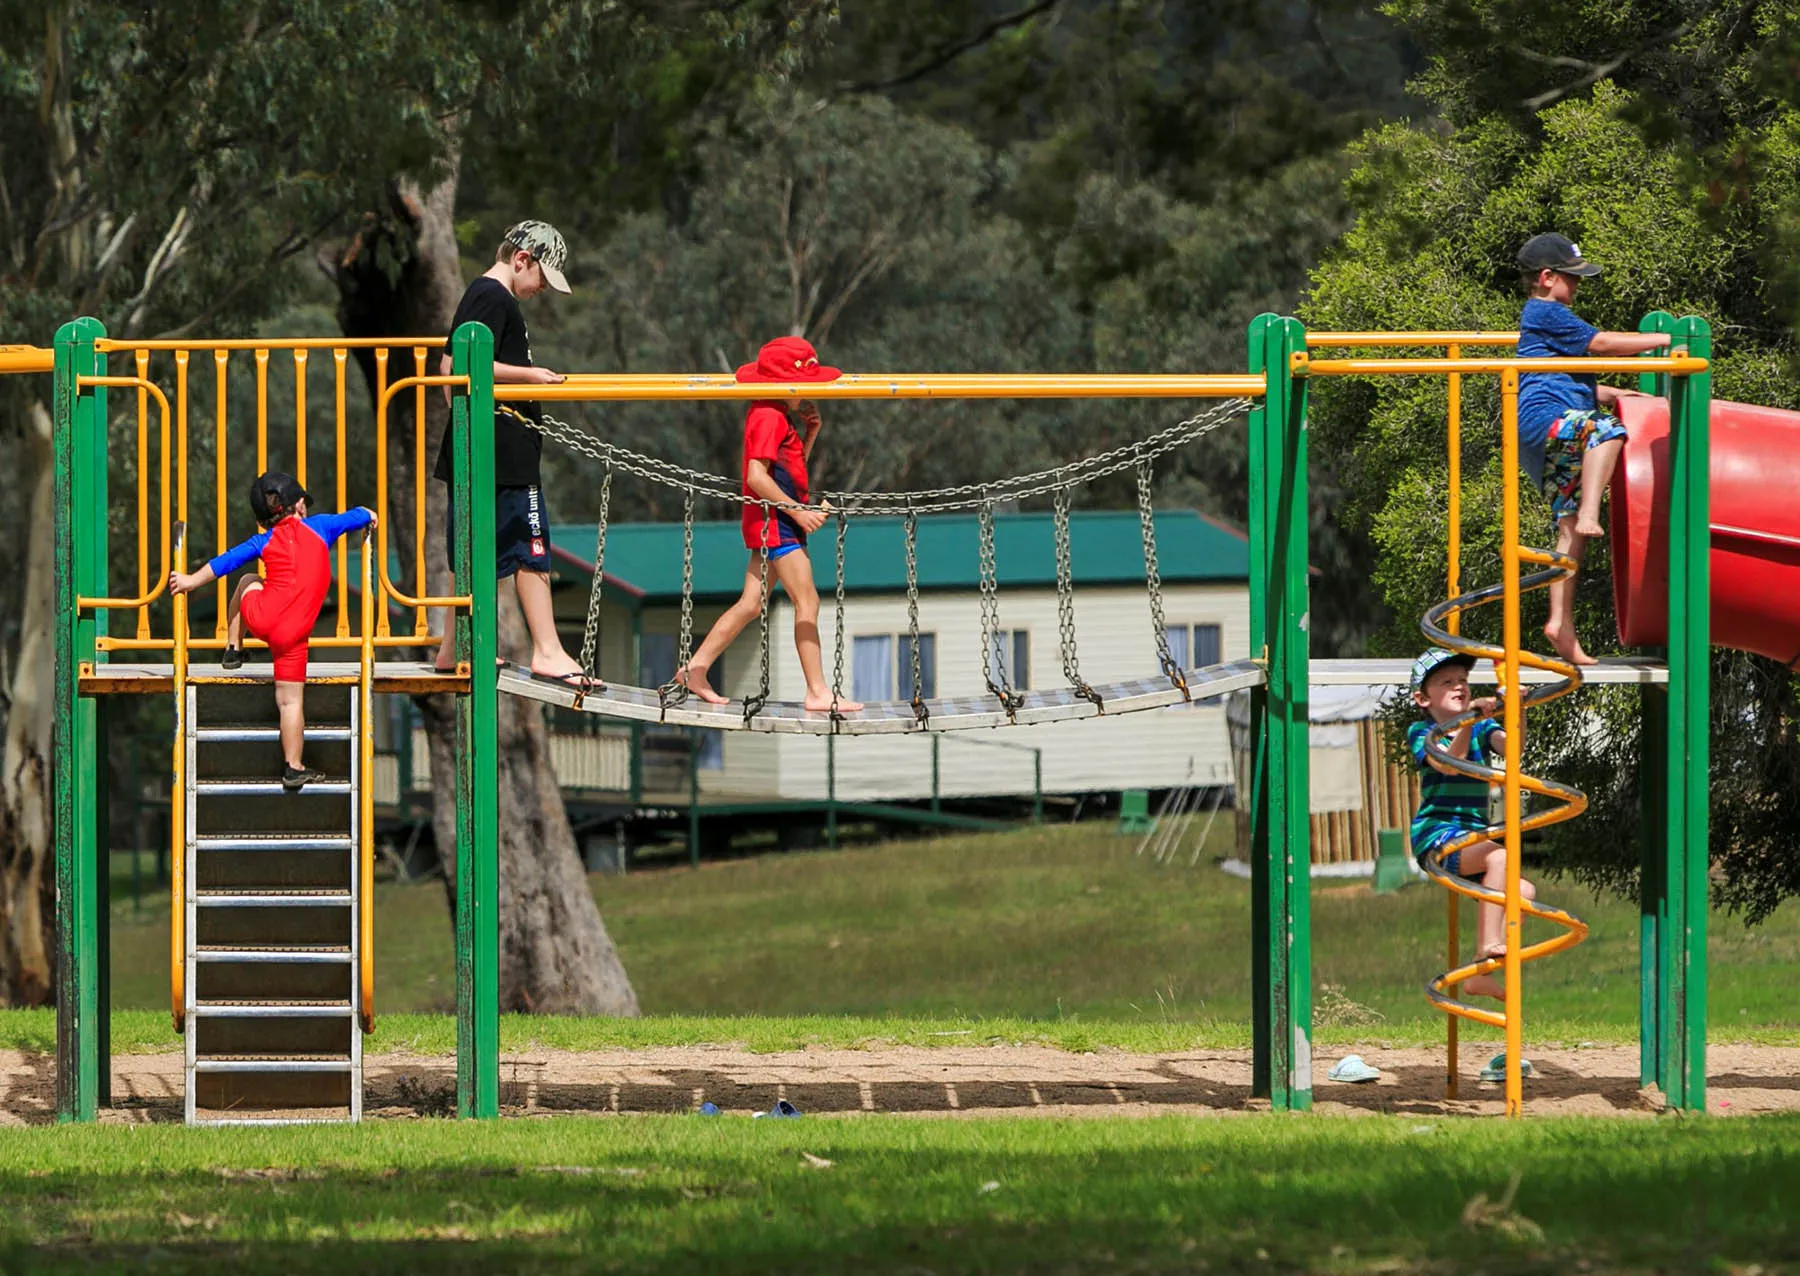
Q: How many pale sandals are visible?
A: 2